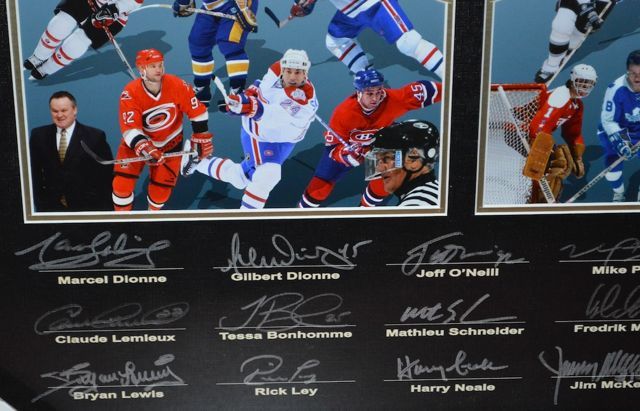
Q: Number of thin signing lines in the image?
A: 12